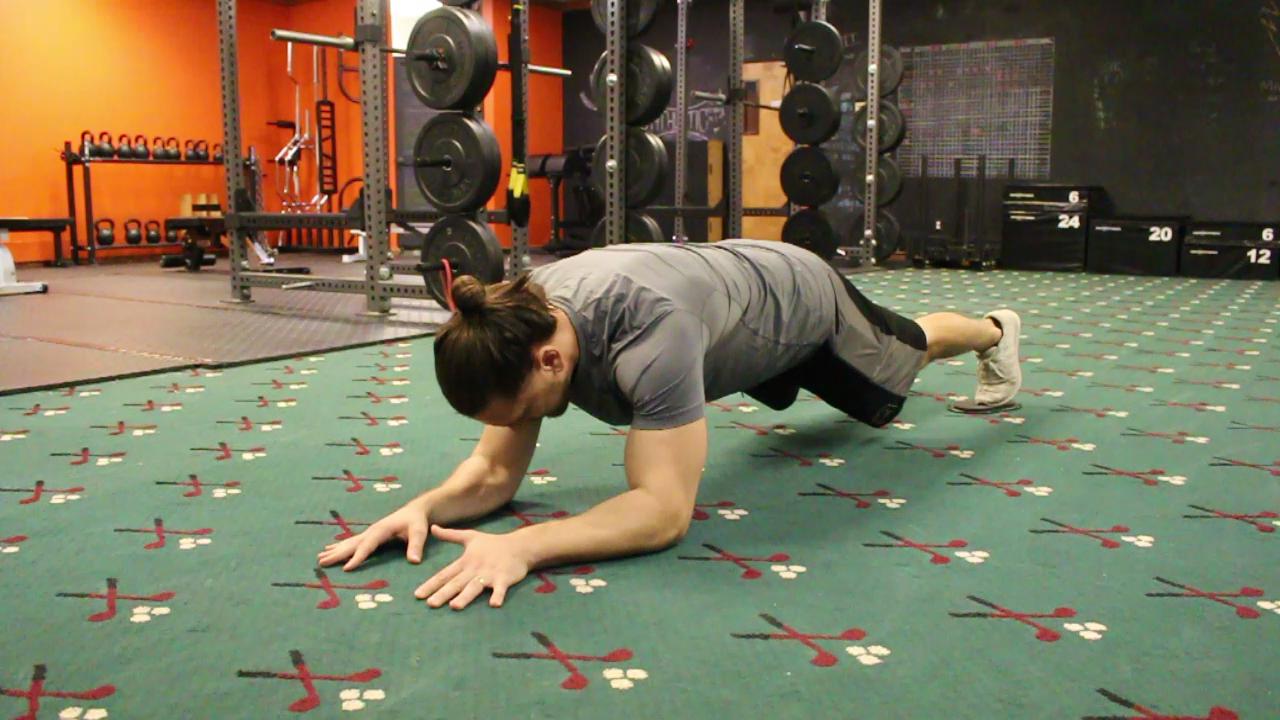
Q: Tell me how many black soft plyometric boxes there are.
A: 5